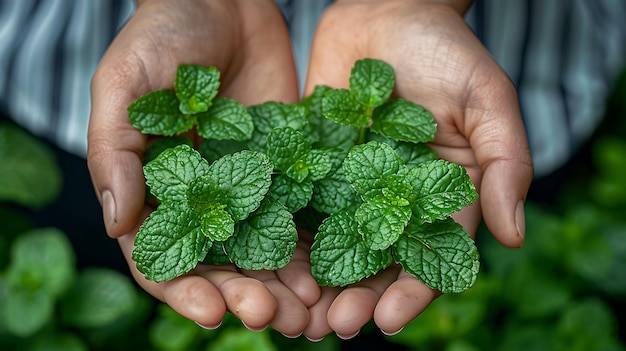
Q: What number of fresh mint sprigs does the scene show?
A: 5